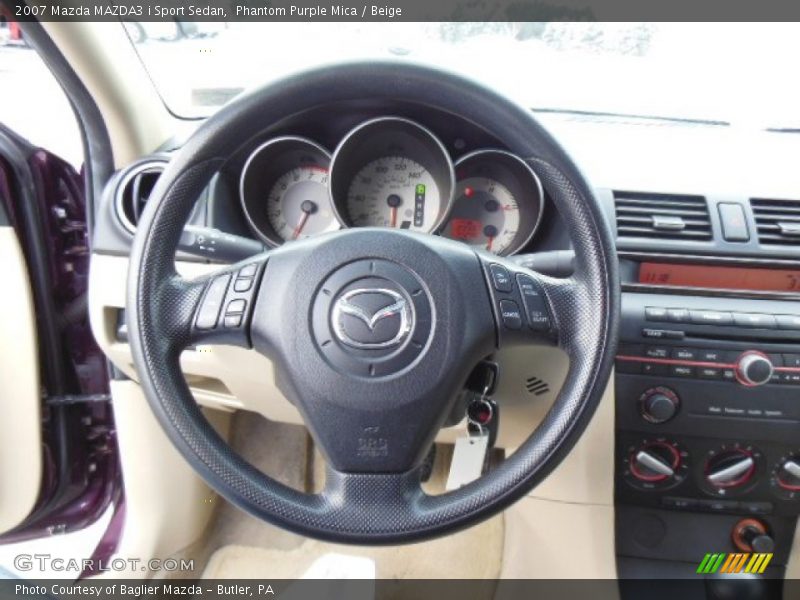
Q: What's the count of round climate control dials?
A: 3